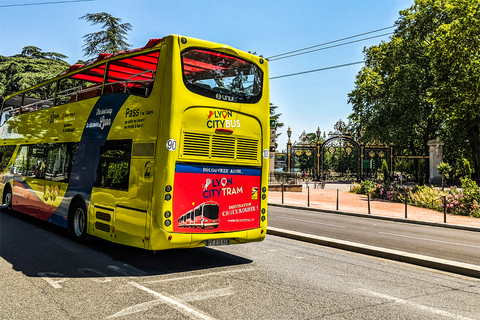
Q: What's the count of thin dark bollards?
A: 6